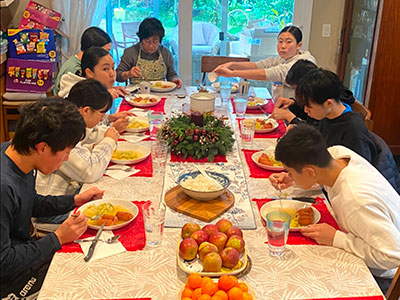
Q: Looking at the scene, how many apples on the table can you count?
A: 11